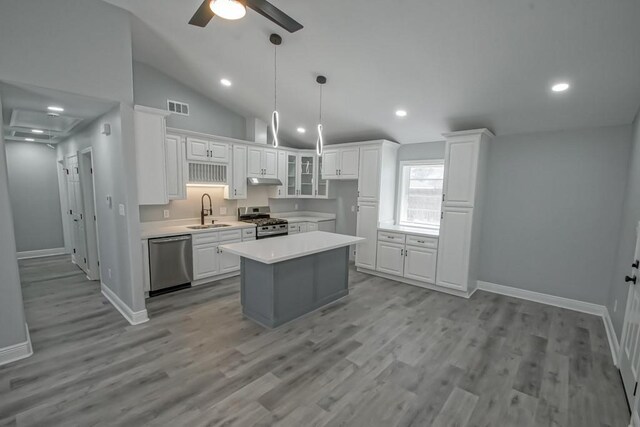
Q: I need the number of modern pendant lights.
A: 2